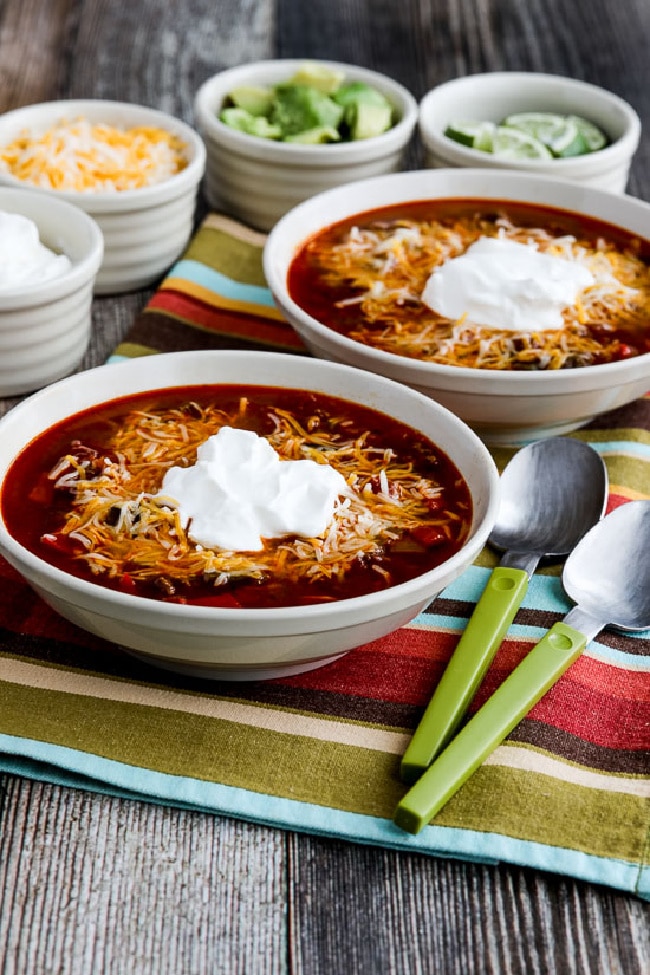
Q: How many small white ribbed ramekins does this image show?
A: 4